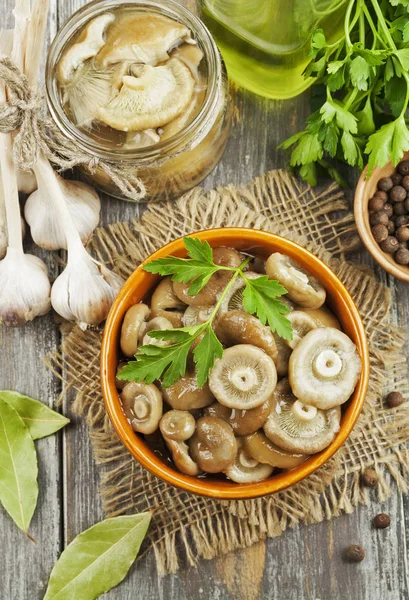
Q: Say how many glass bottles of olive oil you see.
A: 1